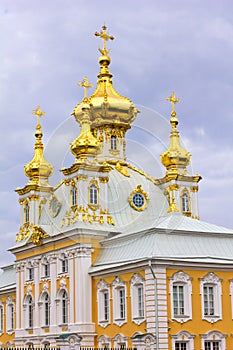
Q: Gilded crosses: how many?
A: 4